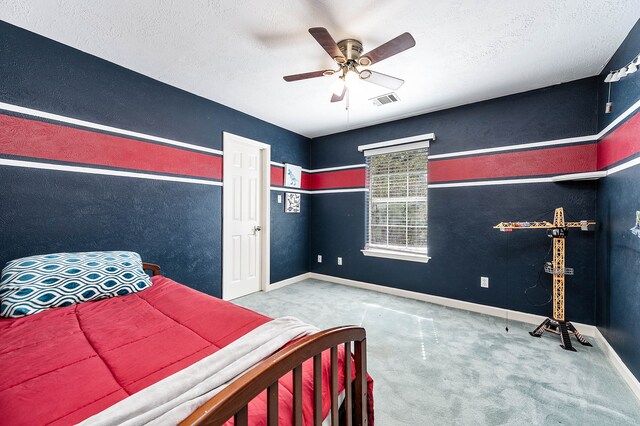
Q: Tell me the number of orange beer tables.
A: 0